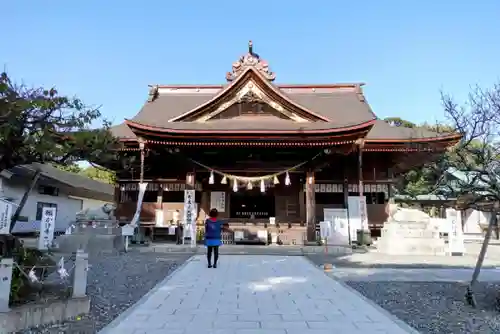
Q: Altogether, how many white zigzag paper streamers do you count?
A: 4